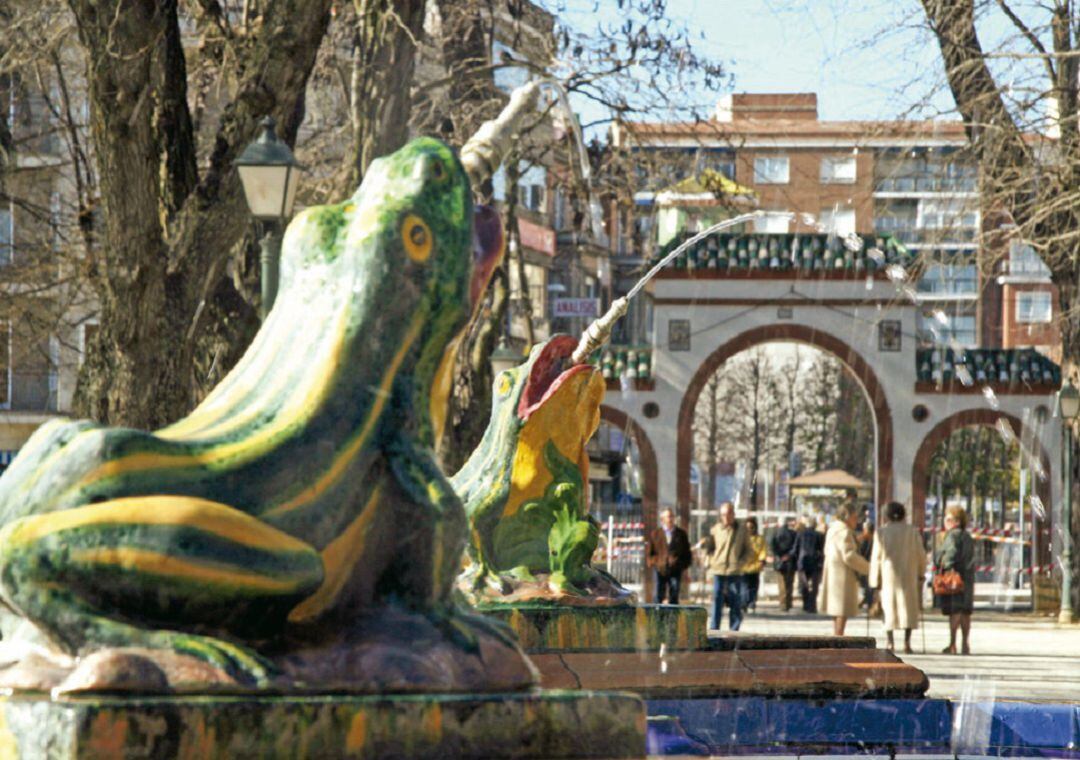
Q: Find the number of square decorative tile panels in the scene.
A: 2